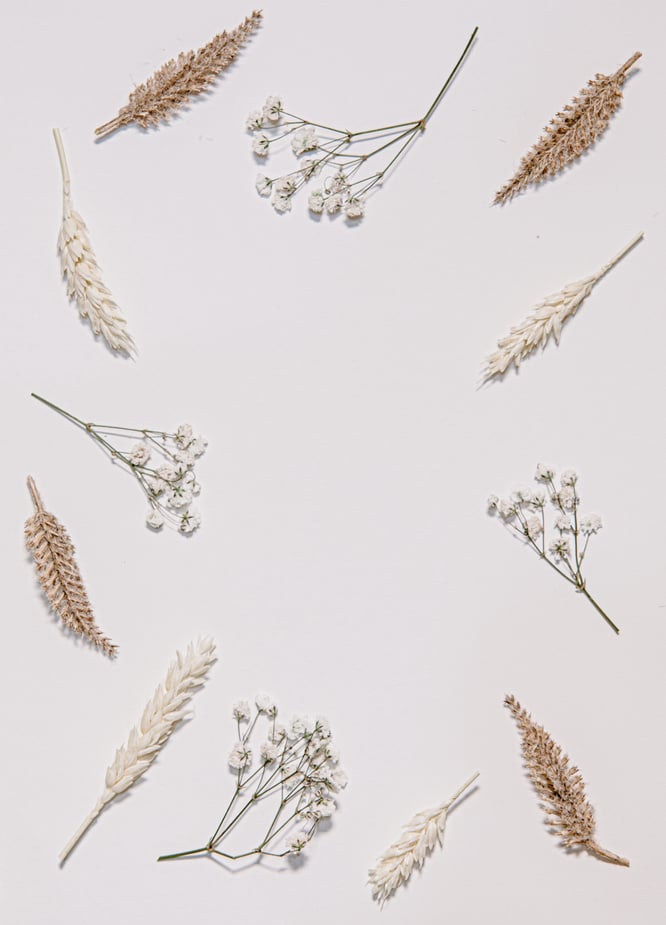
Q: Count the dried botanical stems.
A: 12